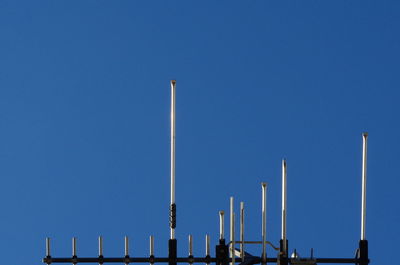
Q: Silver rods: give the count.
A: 14